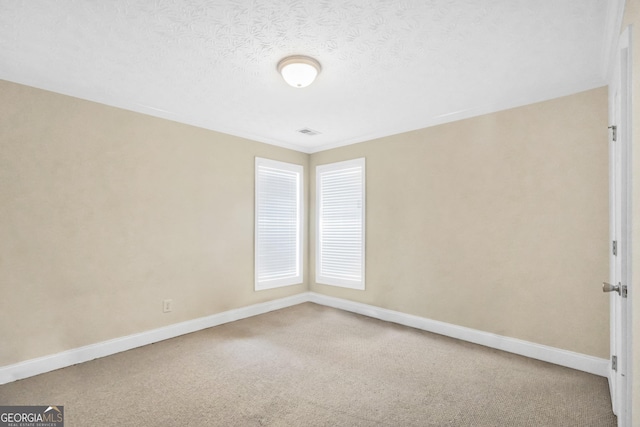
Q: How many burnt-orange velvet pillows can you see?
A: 0